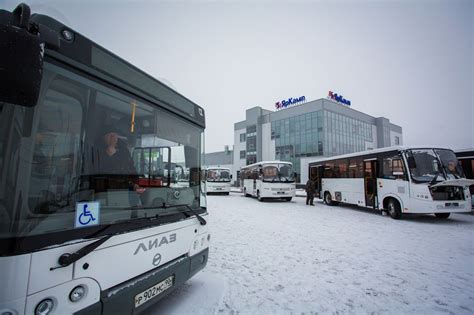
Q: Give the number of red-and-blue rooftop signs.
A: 2